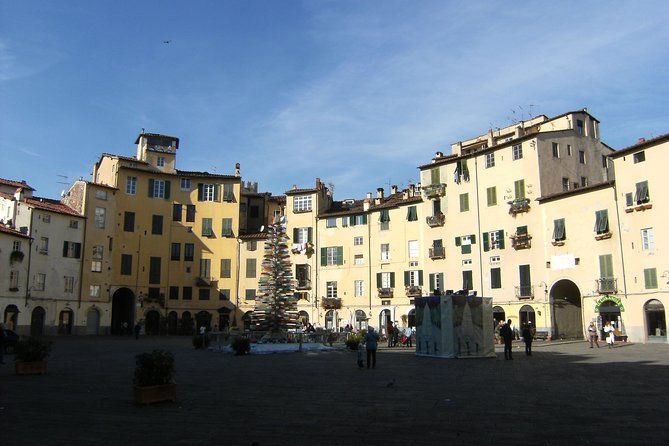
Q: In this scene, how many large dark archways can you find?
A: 2